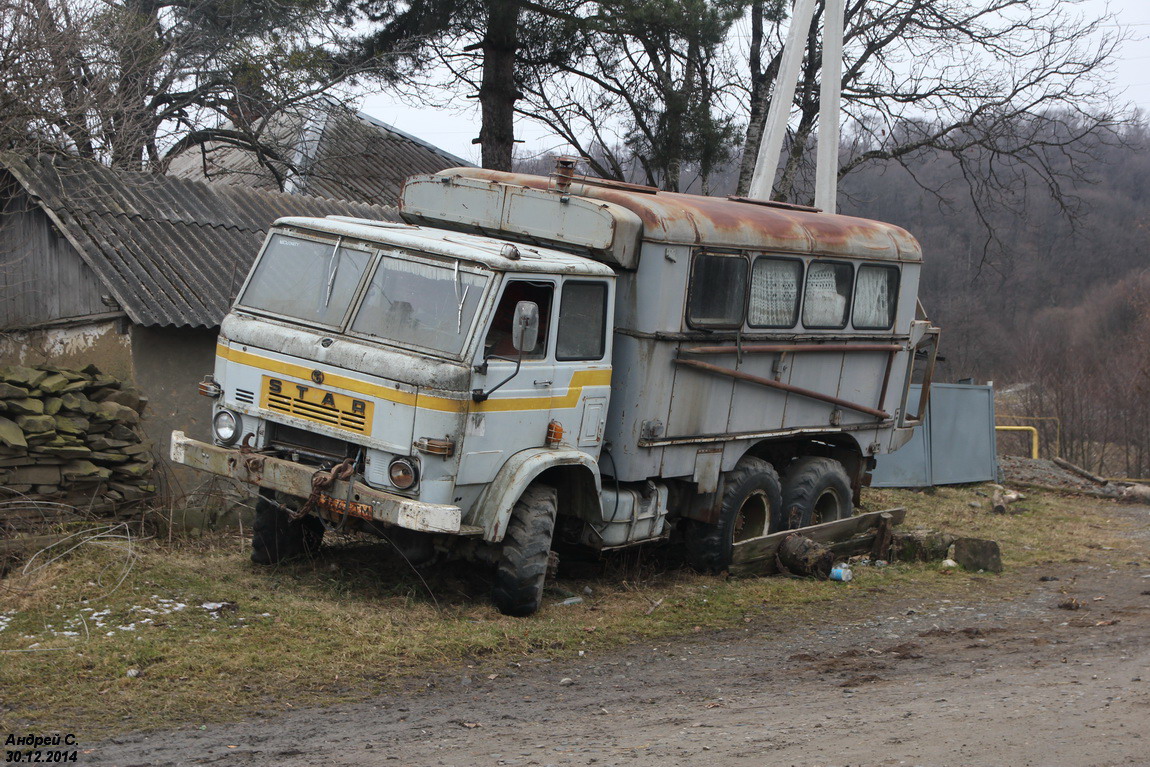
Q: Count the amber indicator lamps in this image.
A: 3